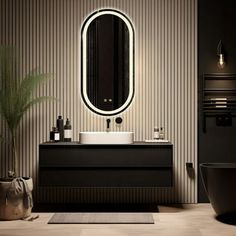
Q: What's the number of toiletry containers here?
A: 5